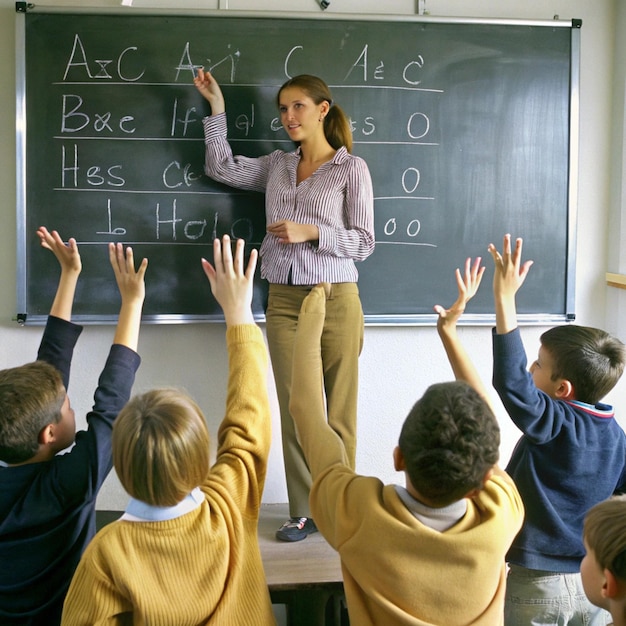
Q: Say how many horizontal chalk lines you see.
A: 4